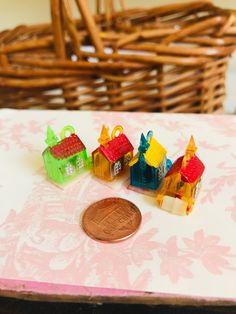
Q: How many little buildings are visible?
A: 4